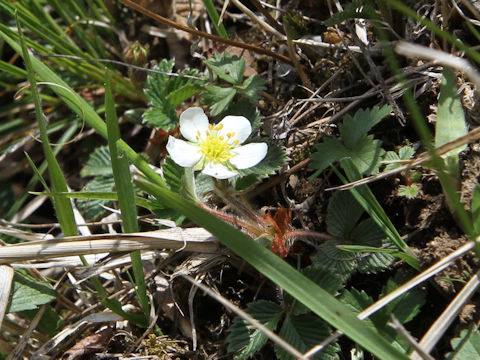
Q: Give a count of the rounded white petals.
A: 5